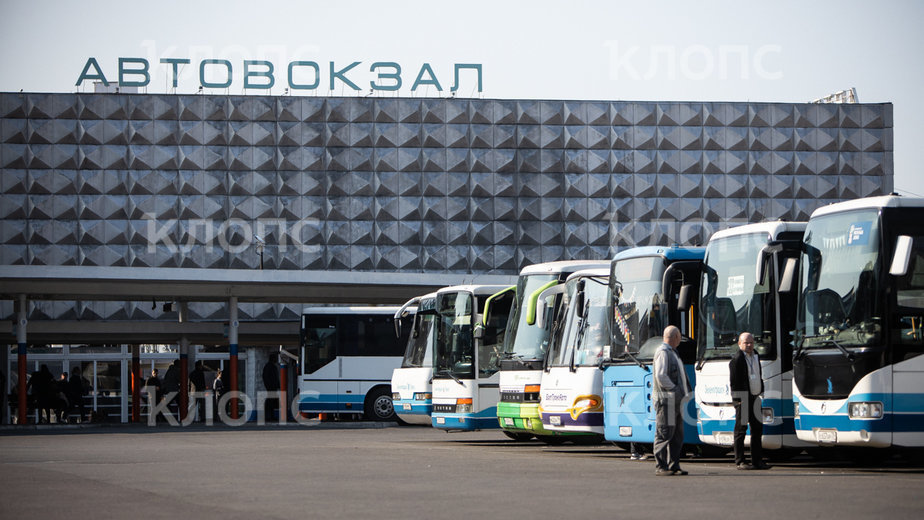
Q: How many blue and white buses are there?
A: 5